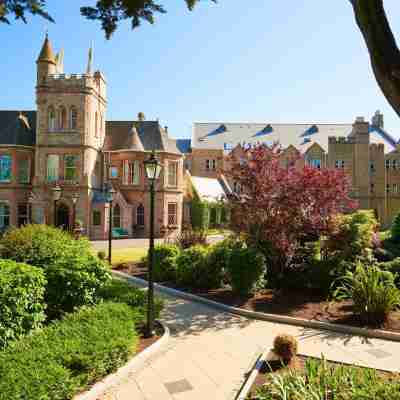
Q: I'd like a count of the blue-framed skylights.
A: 3